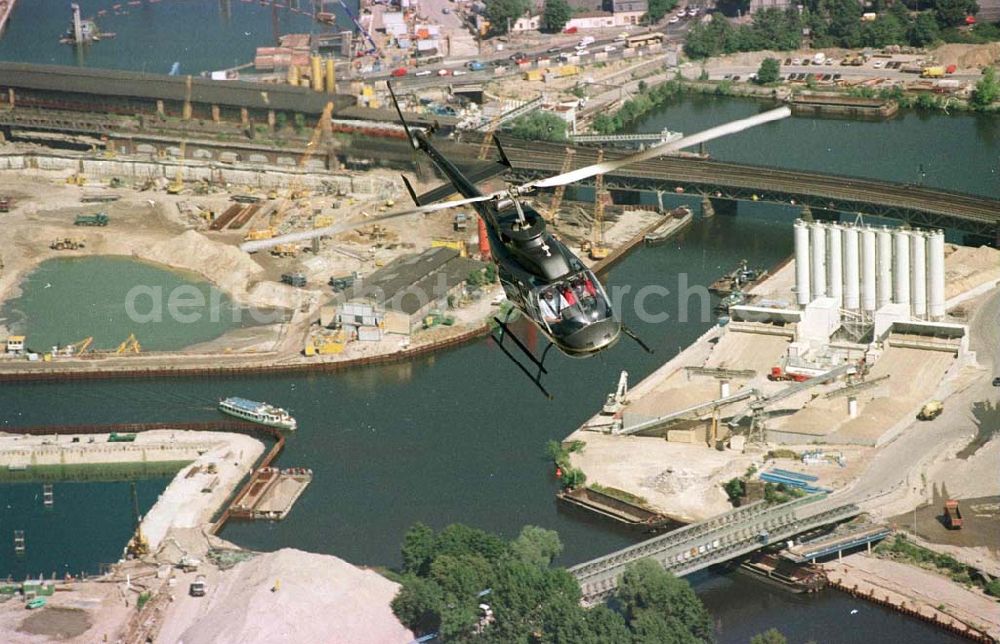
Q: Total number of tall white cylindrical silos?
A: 9